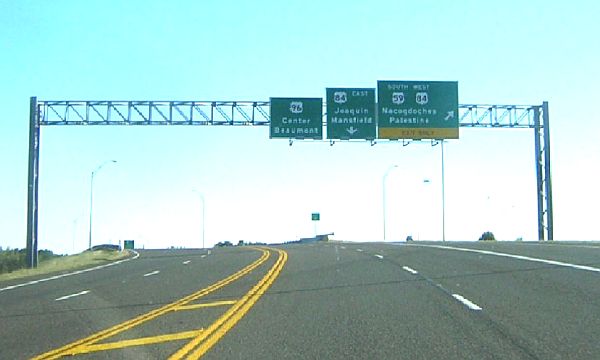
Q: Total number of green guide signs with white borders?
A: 3